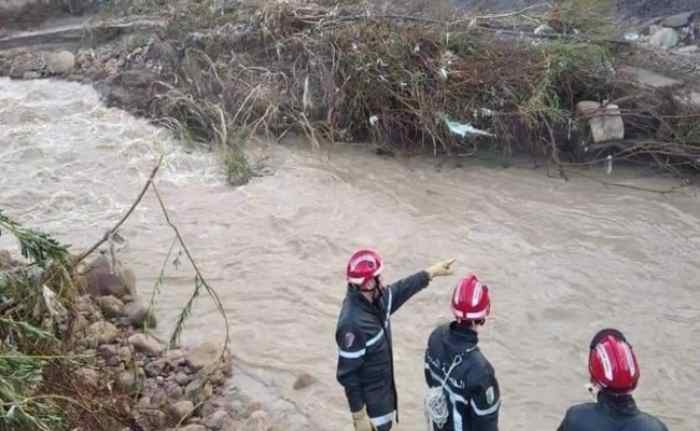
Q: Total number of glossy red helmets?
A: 3